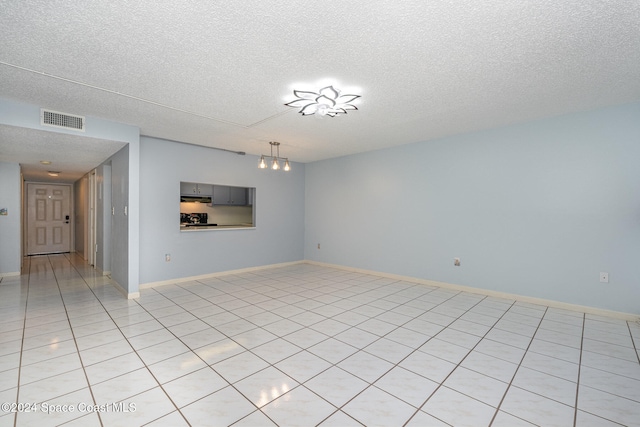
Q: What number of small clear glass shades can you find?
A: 3